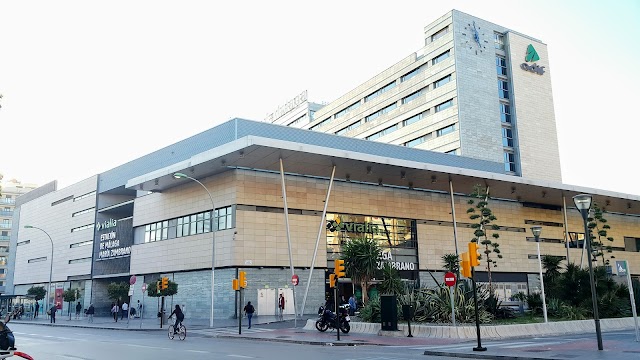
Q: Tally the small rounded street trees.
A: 4